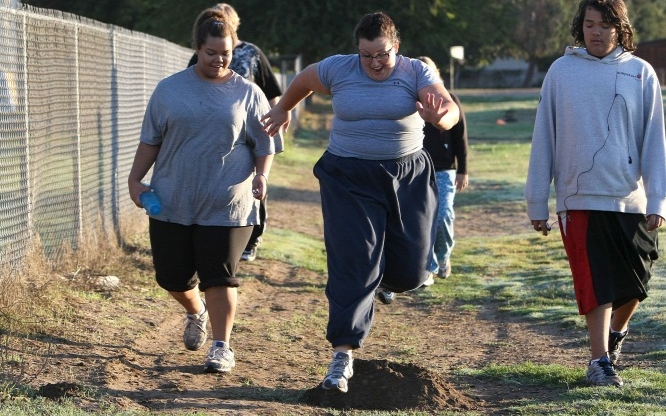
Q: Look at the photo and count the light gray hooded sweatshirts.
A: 1